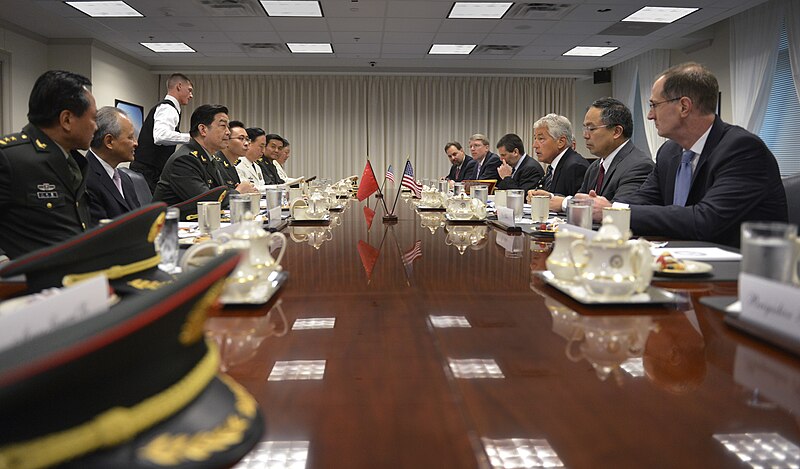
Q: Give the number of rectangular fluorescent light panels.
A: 8